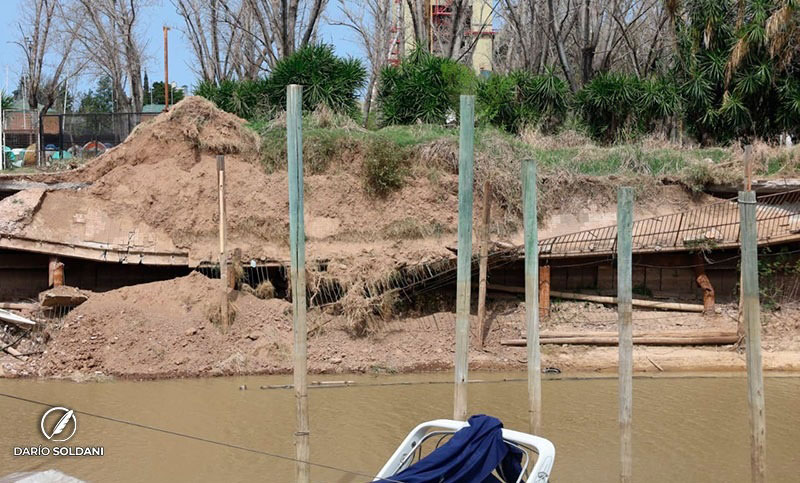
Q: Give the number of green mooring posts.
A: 5